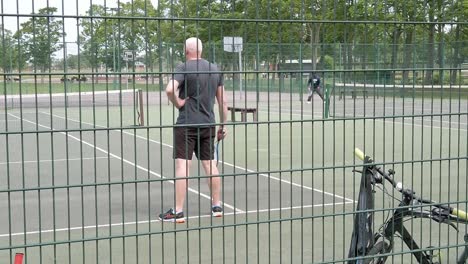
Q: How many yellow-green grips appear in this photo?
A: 2